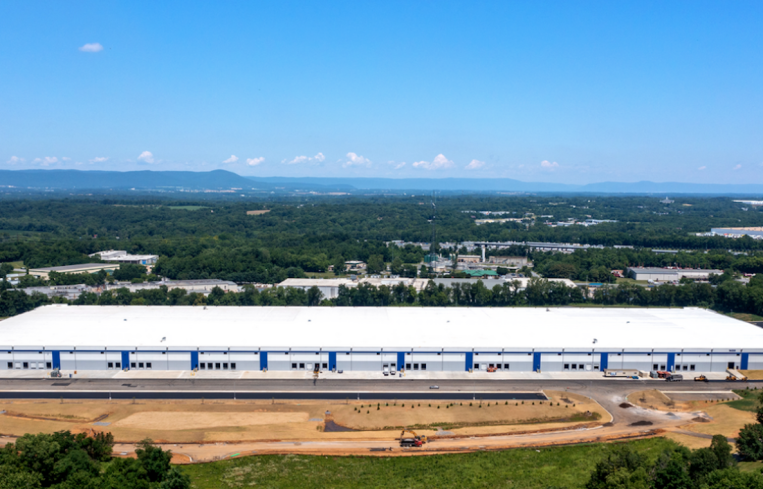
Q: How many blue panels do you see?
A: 11